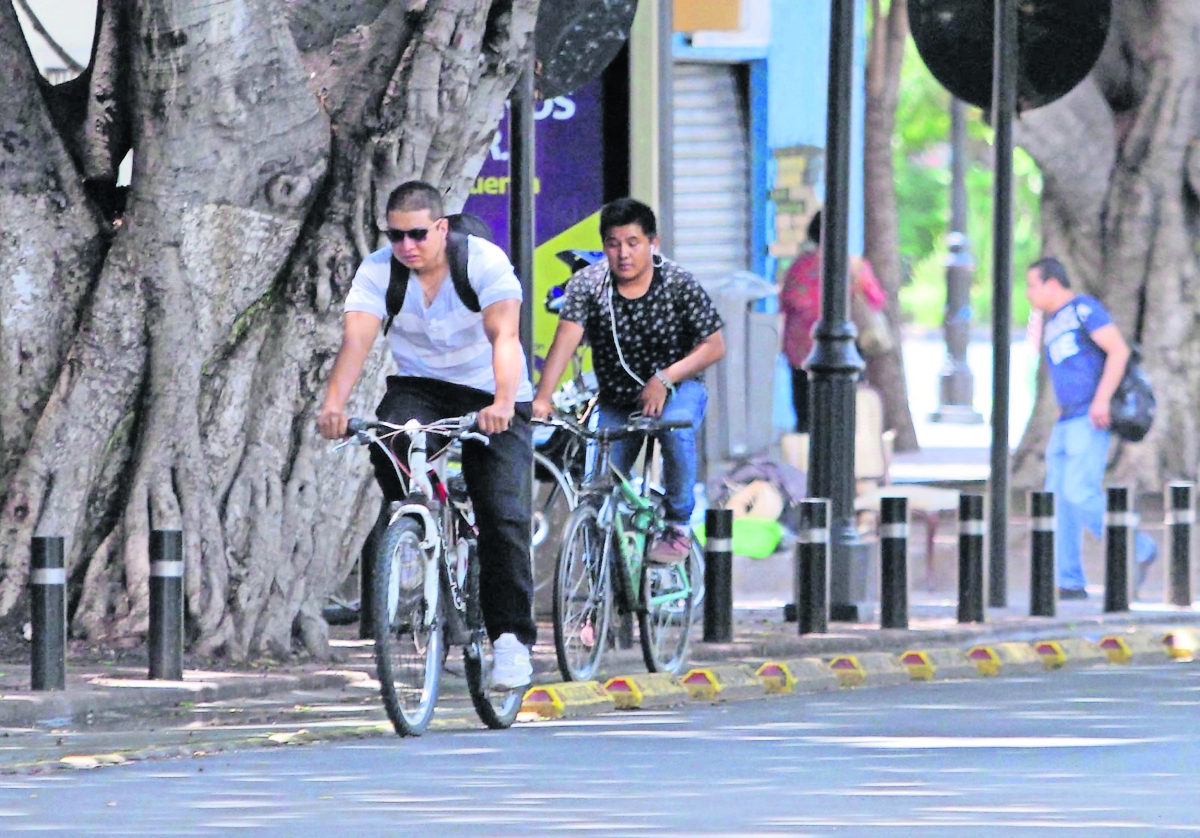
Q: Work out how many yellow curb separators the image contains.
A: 10